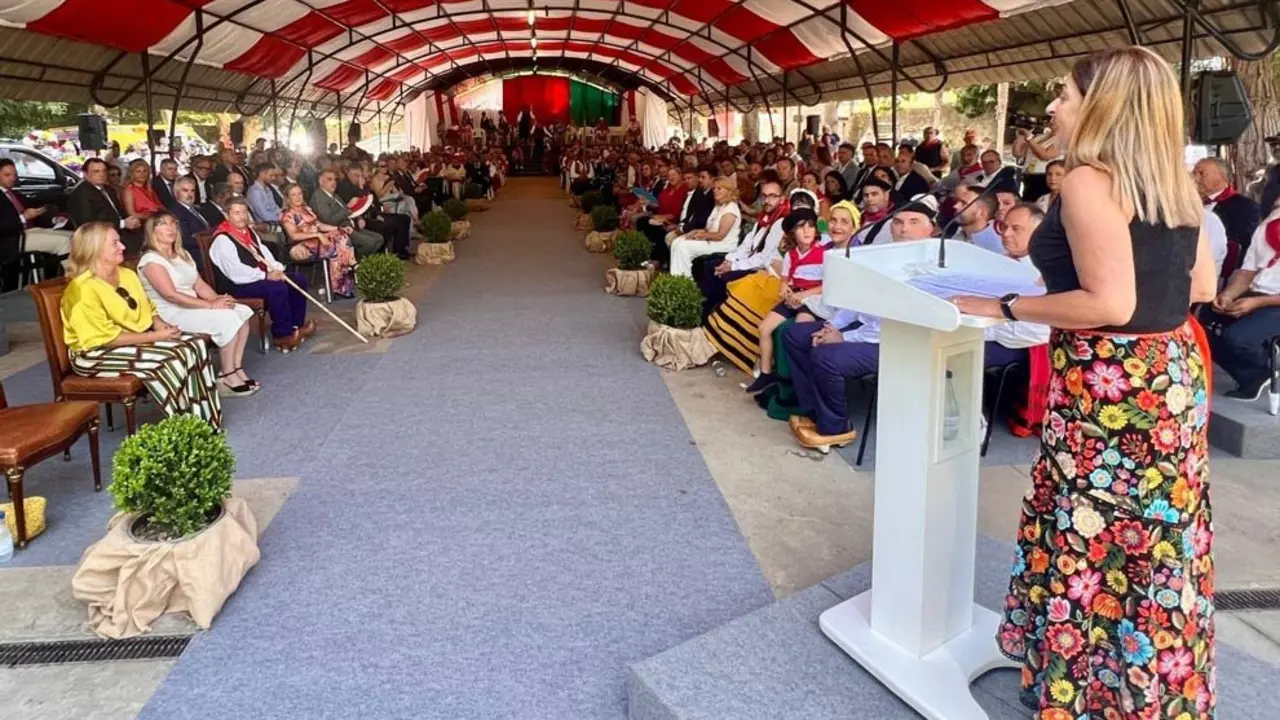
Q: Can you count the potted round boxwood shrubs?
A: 9